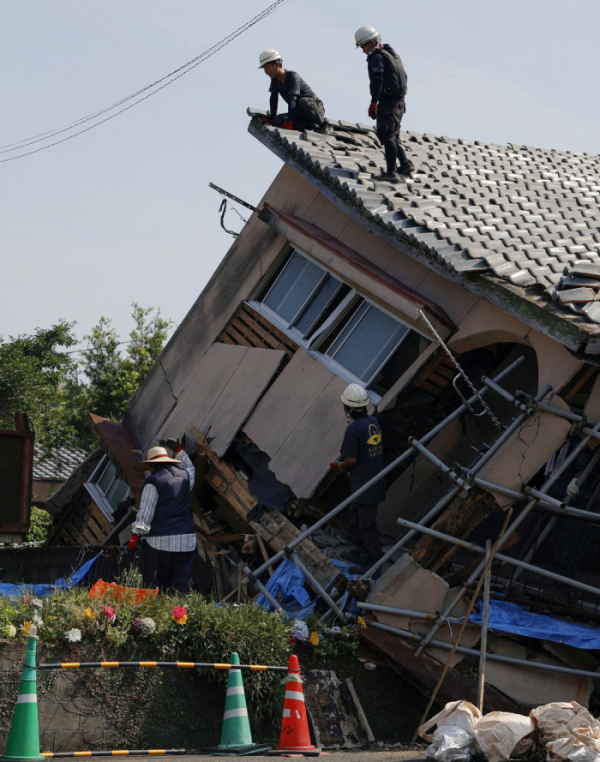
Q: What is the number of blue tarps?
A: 3